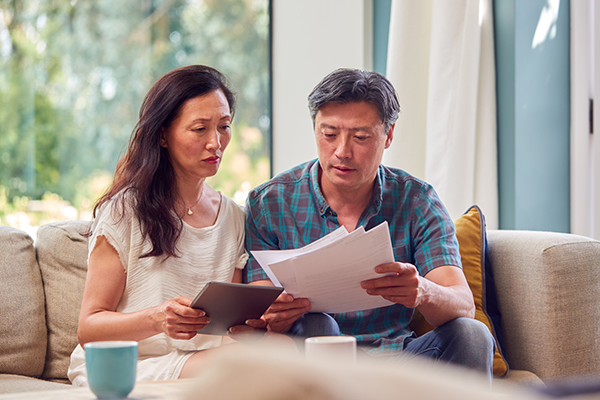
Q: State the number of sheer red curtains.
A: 0